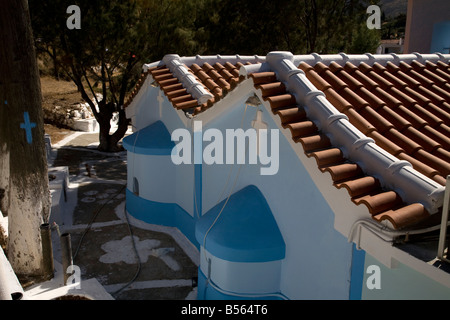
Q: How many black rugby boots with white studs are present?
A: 0